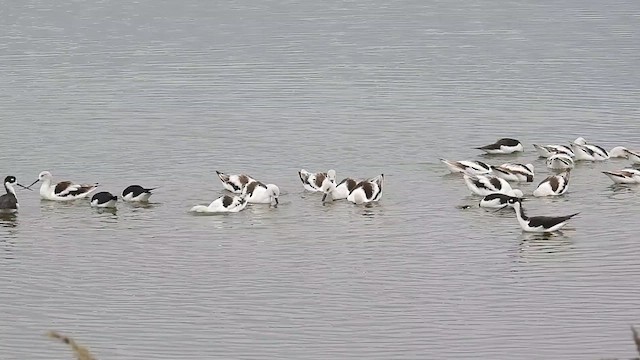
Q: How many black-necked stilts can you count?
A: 6